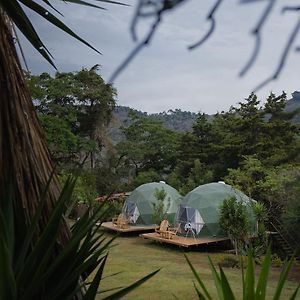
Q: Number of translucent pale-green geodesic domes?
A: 2